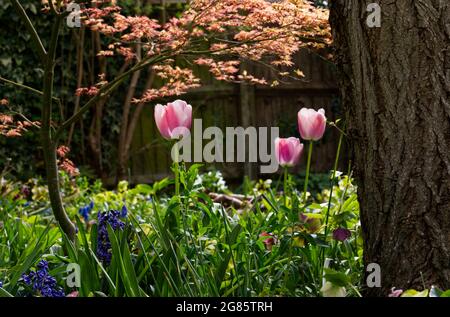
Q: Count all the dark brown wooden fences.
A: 1